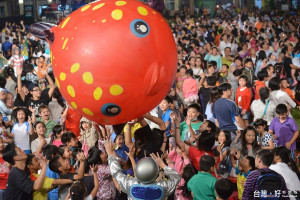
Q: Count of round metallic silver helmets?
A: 1